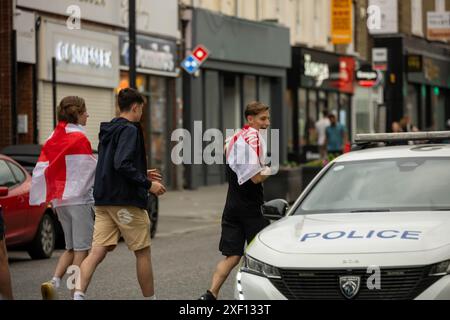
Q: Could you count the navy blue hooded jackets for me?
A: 1